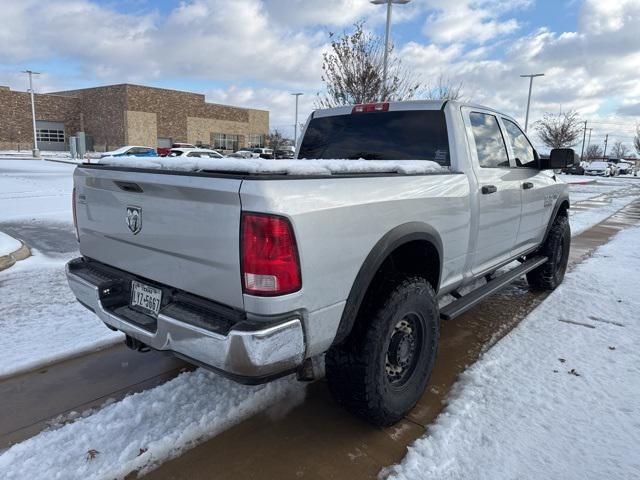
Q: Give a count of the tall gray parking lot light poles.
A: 4